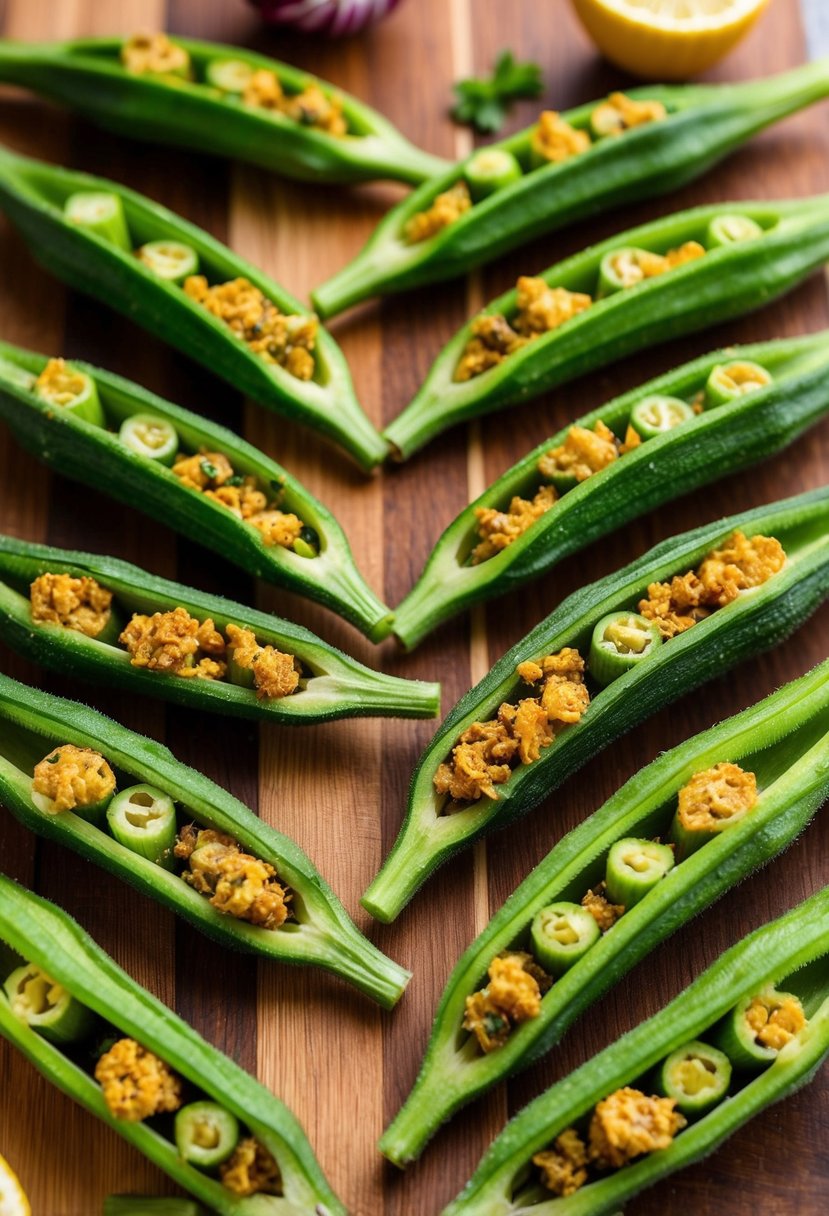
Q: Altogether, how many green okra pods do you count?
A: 12